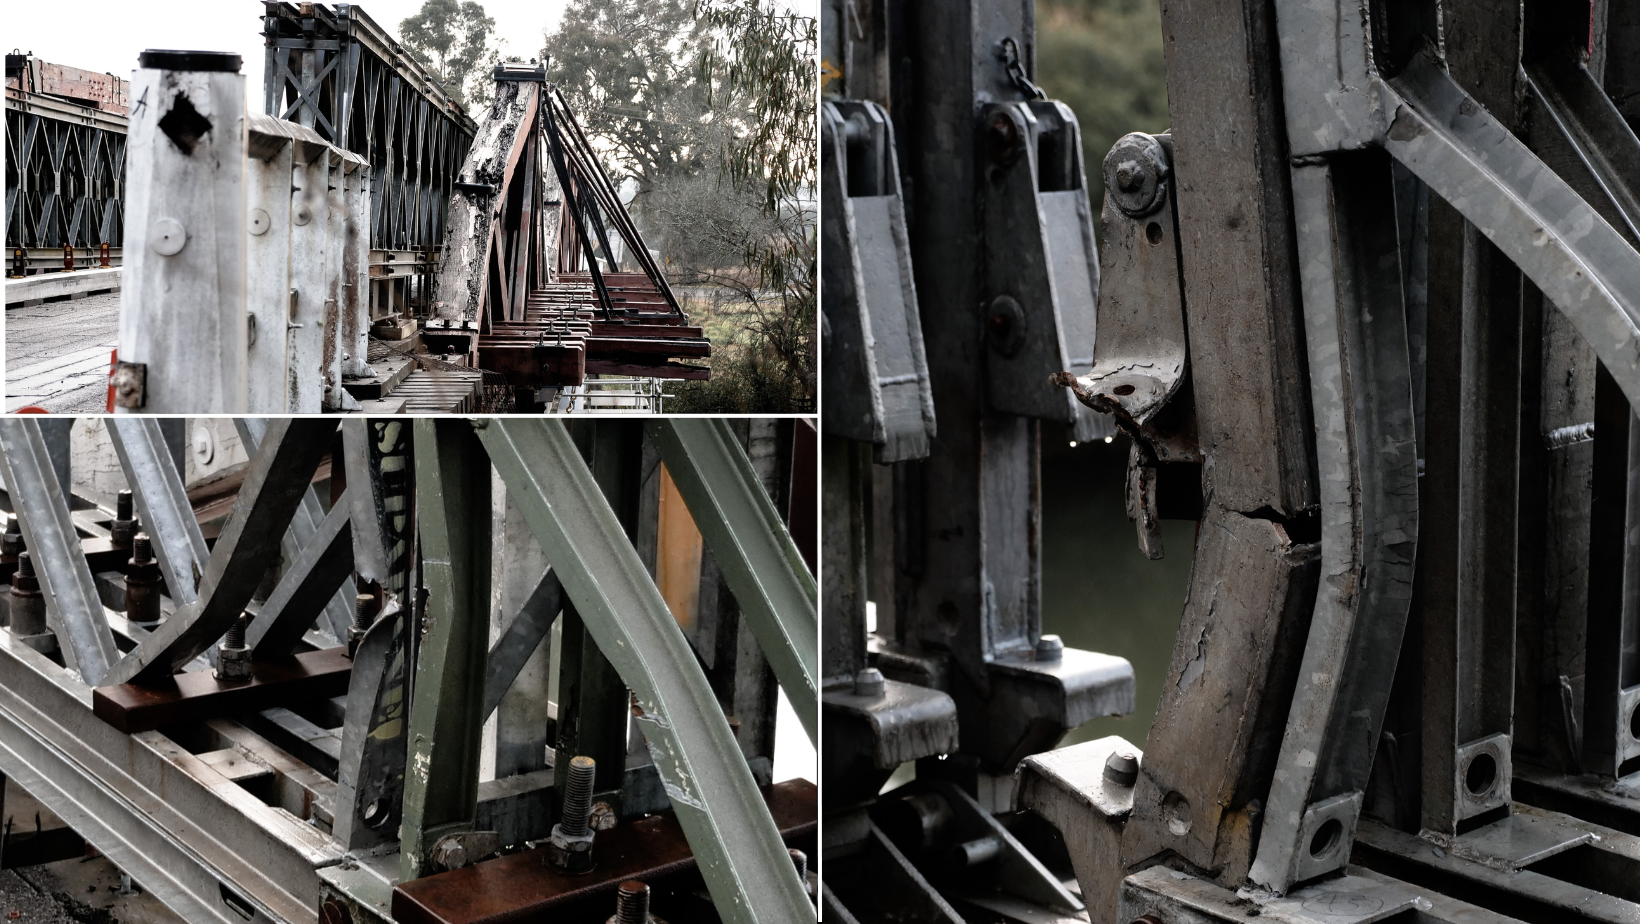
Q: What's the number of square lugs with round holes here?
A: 3